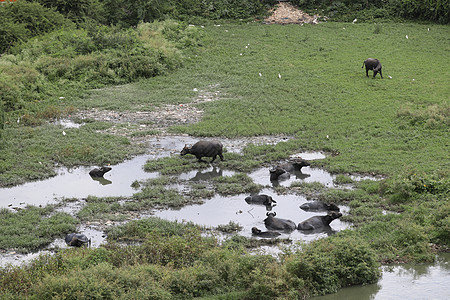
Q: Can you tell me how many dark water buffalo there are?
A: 11